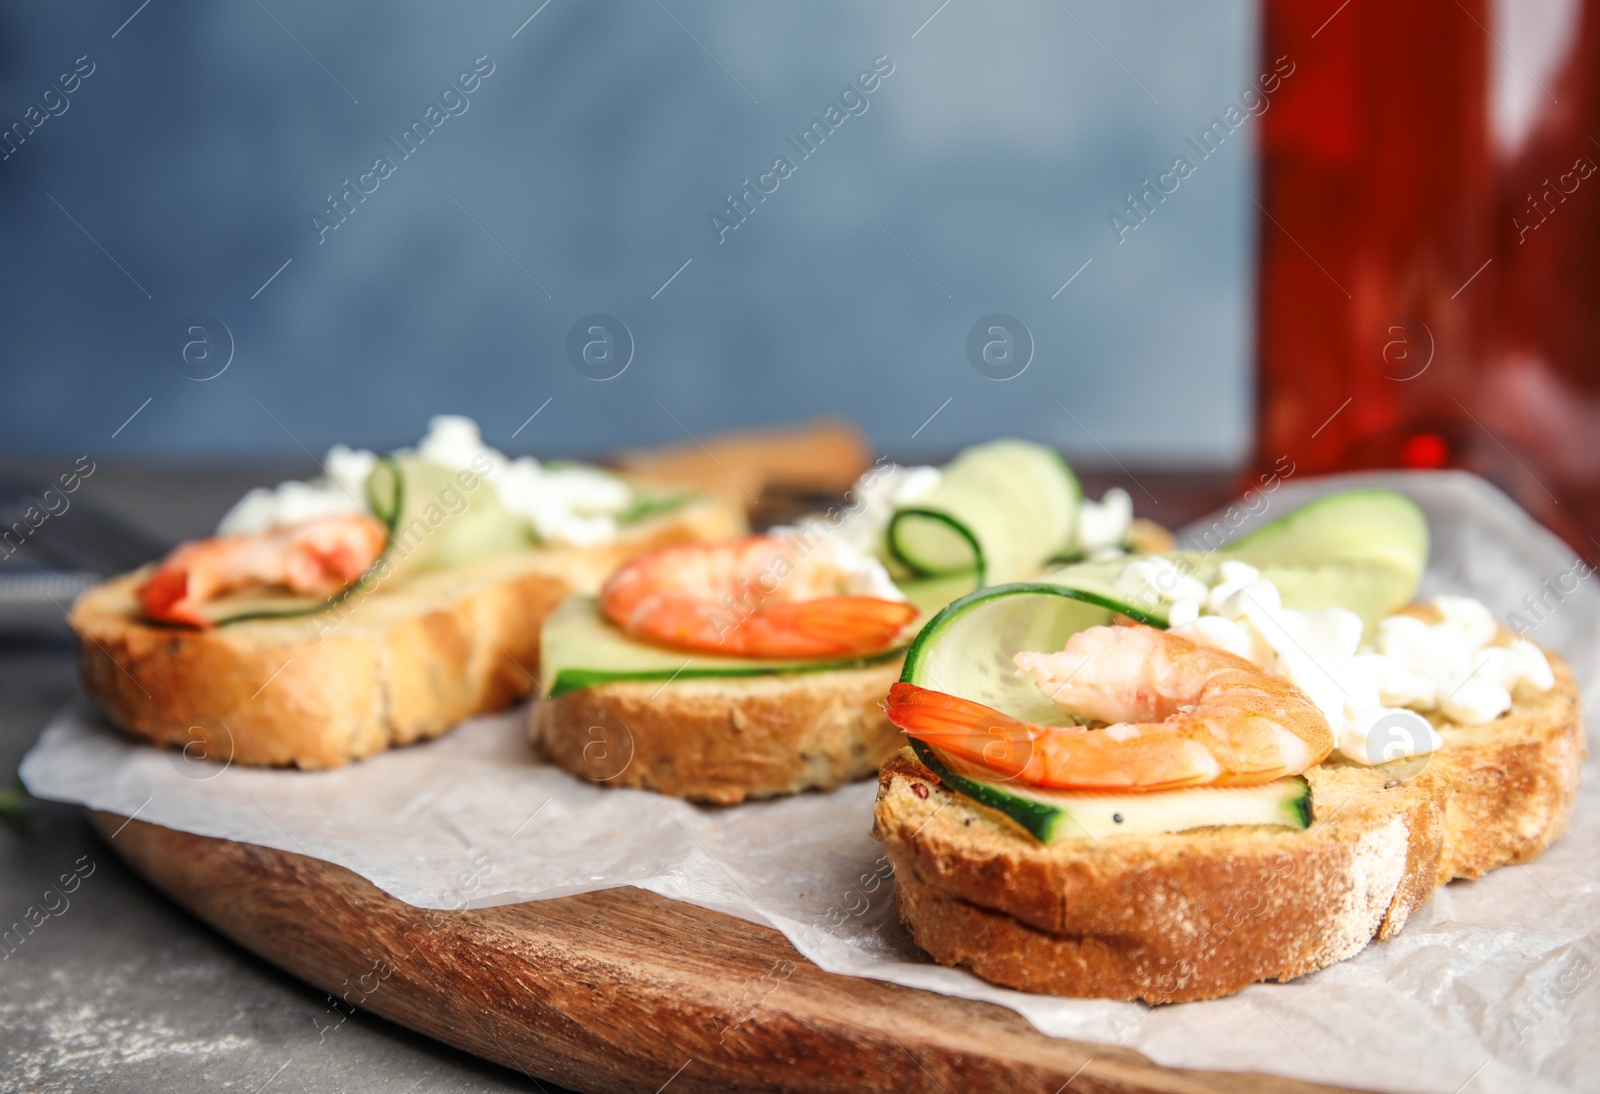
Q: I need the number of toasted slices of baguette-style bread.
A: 3